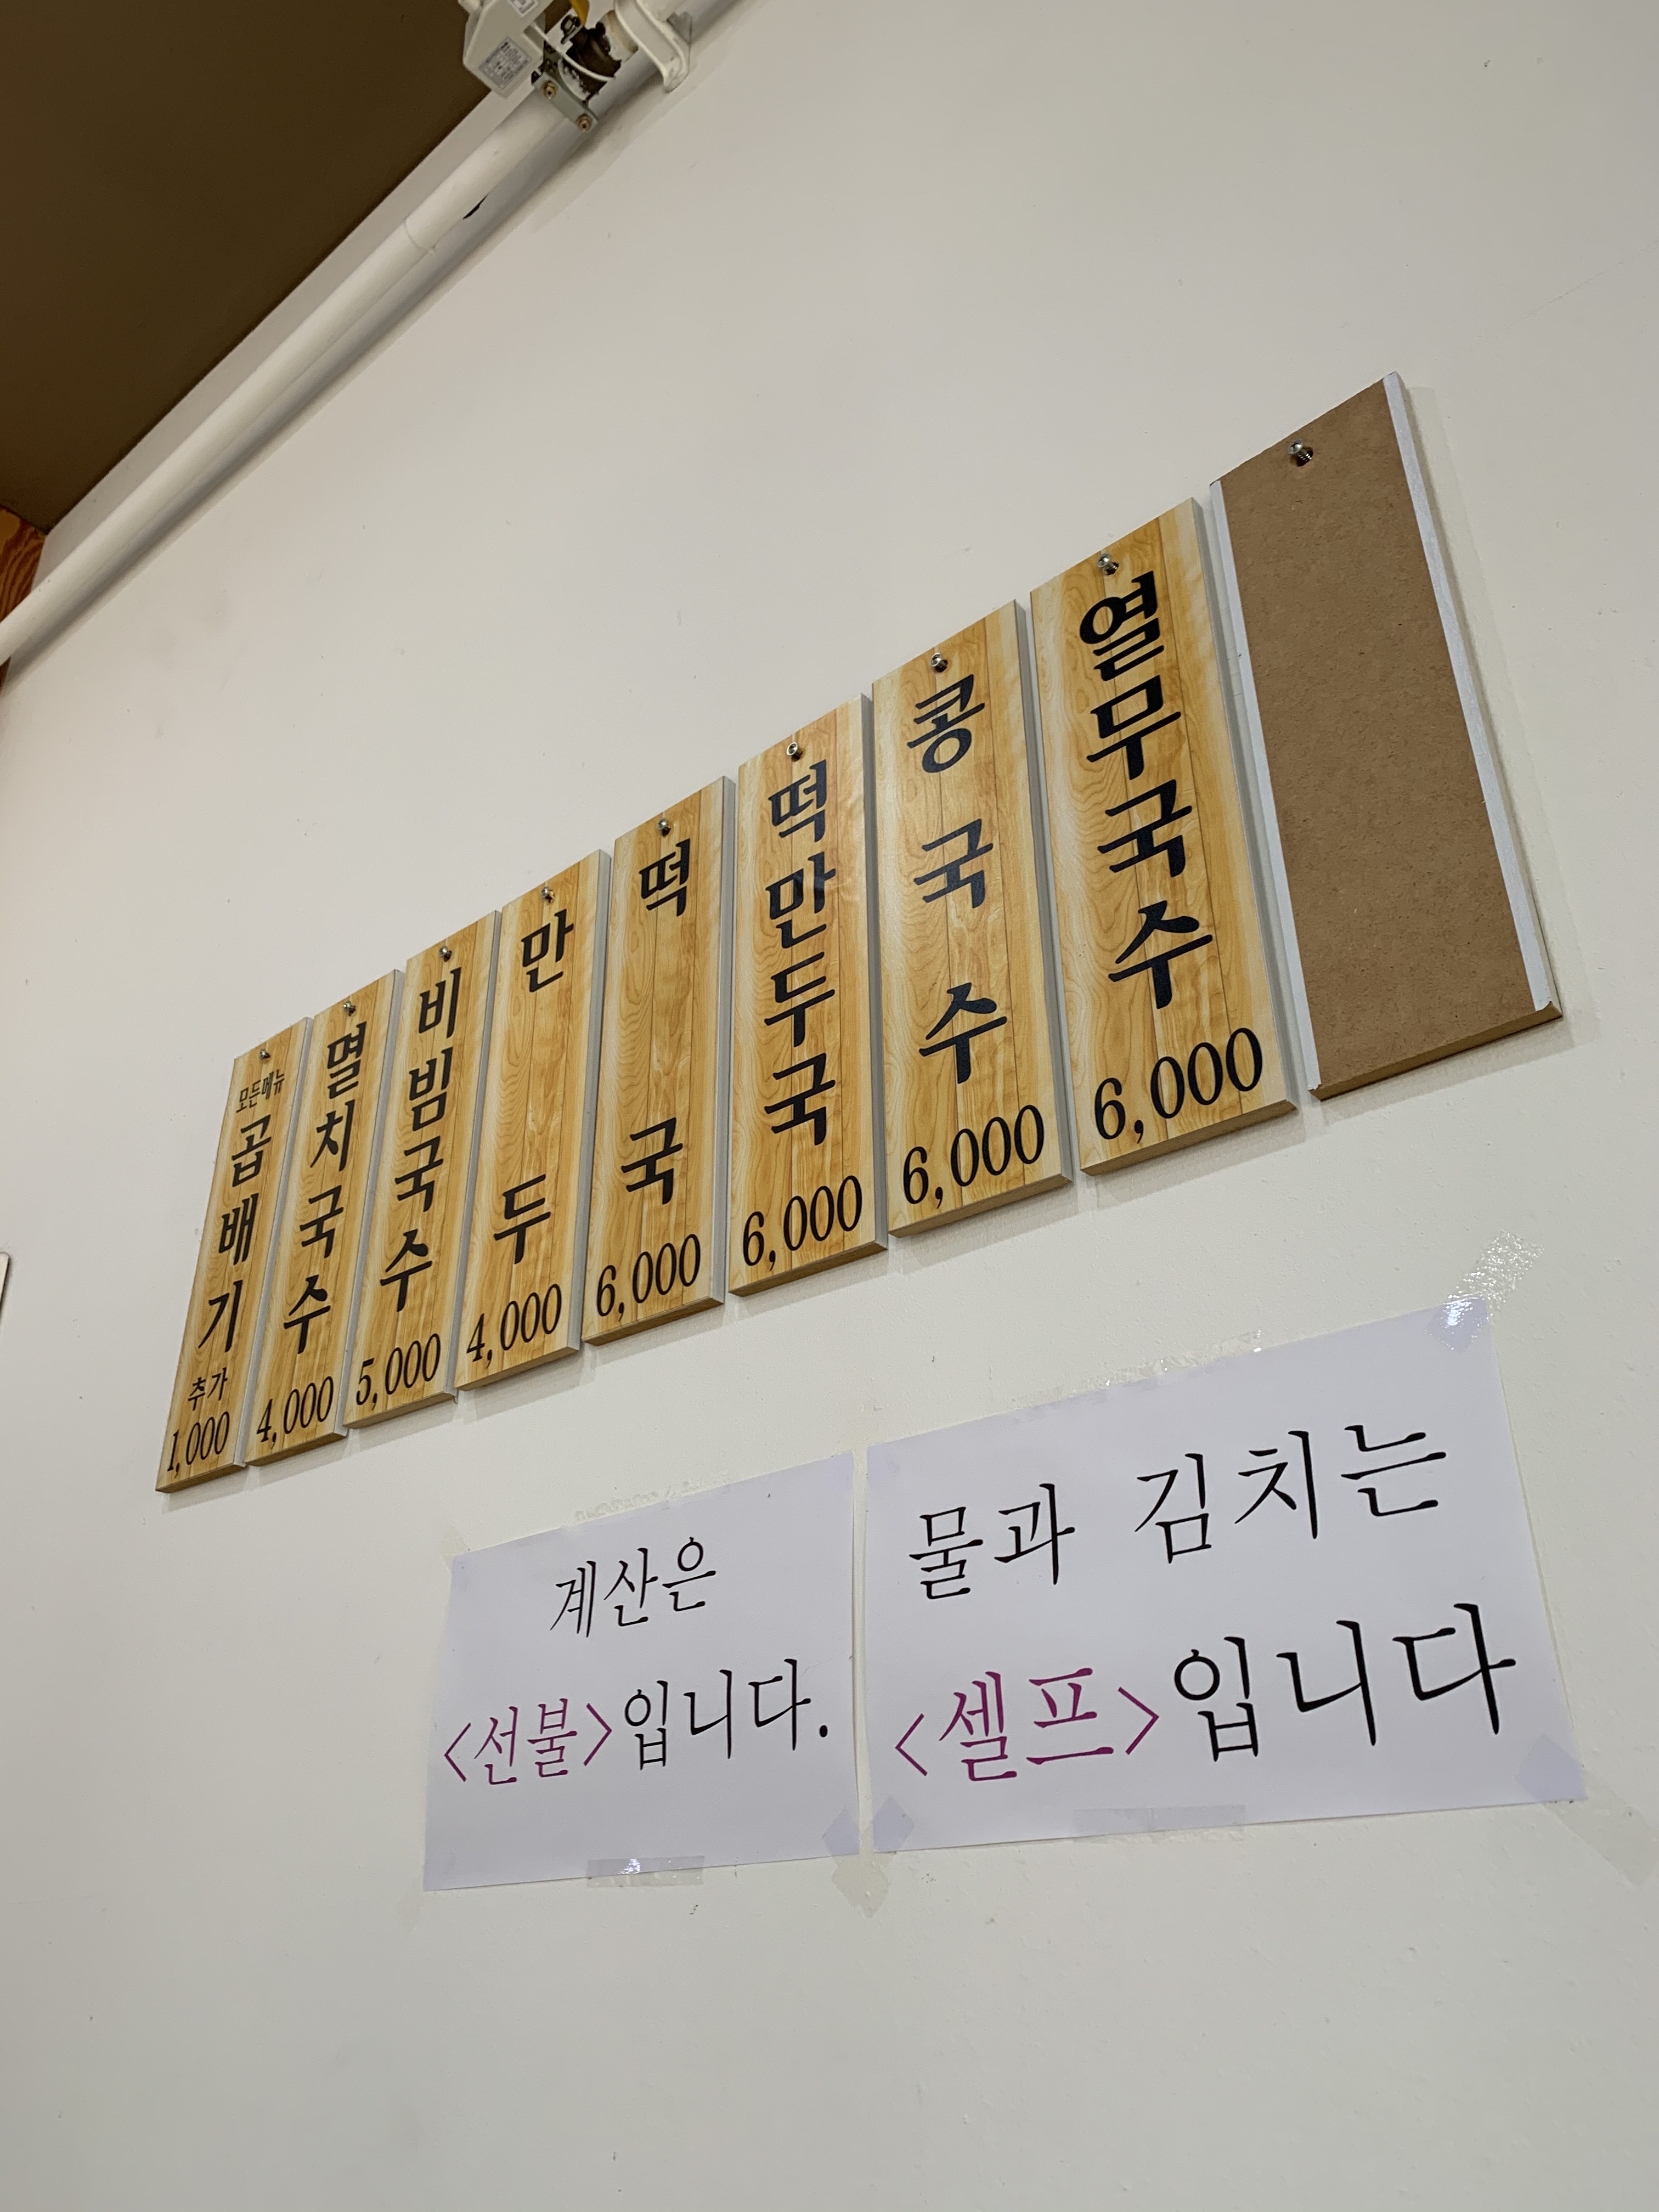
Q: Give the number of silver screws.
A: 9